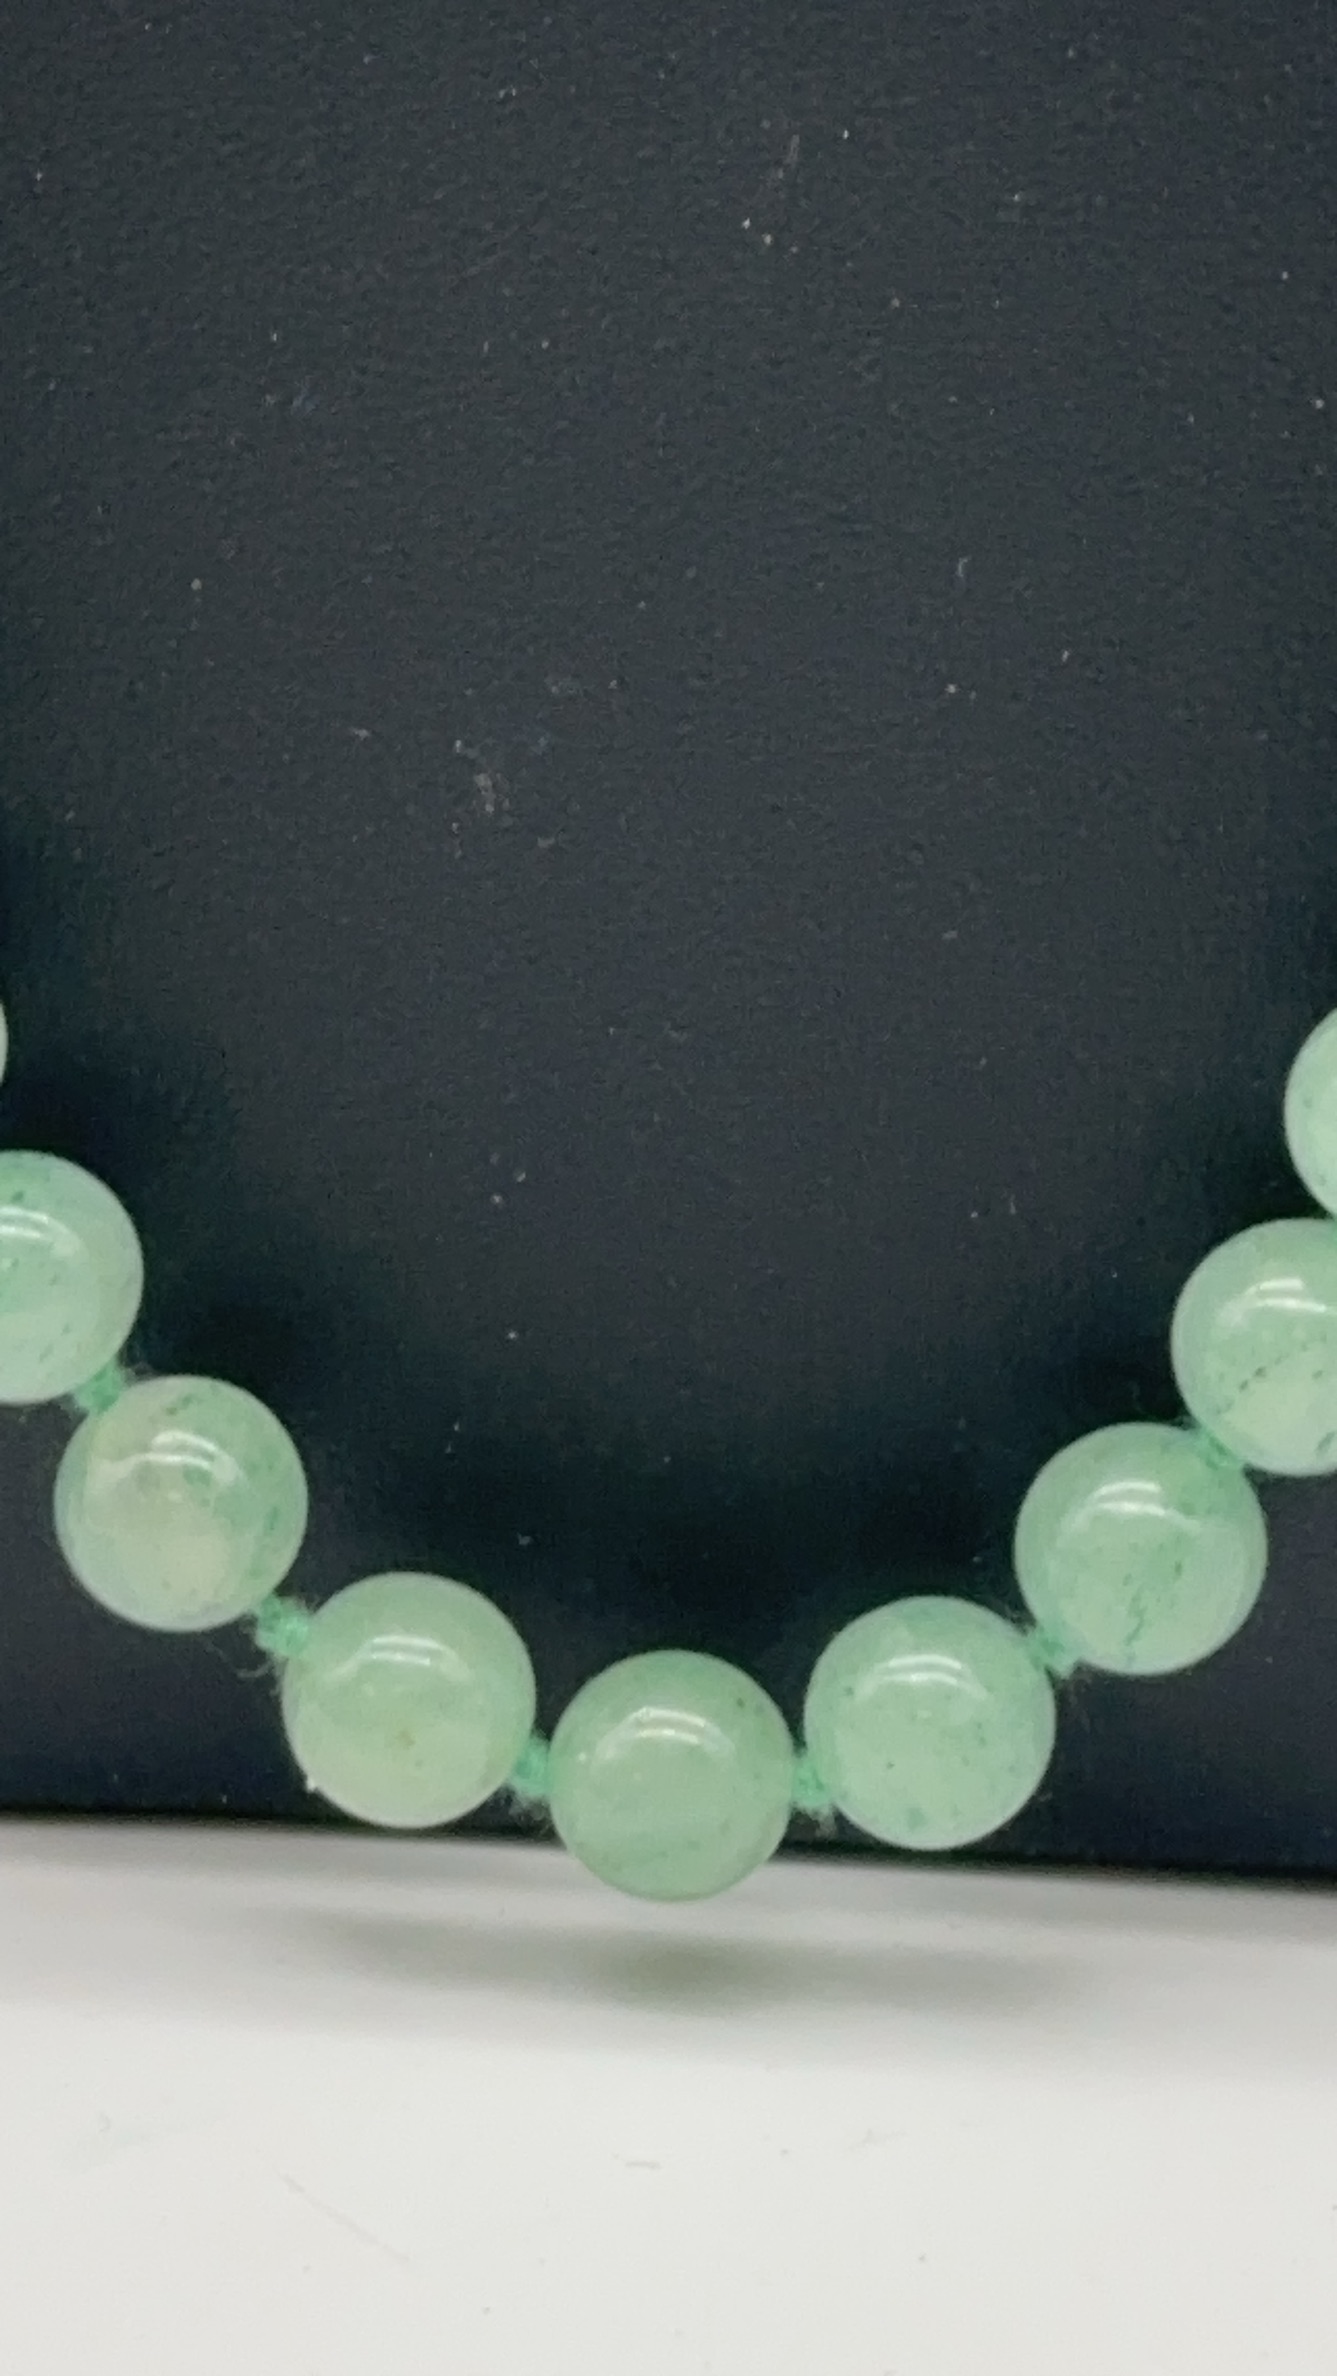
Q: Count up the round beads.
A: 9